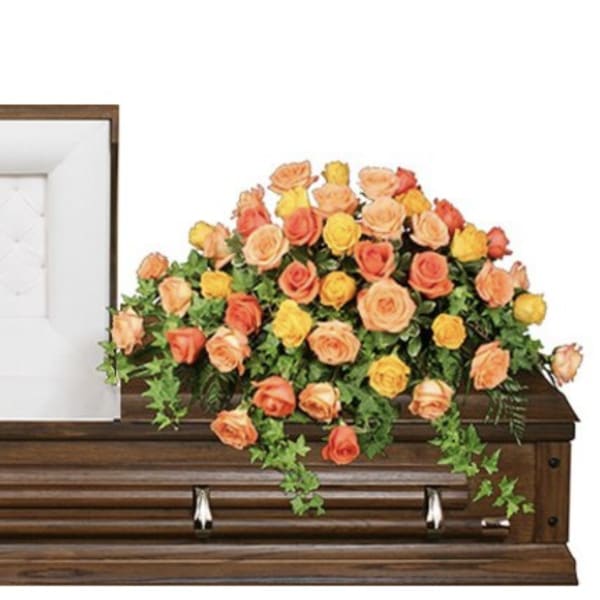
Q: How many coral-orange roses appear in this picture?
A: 12